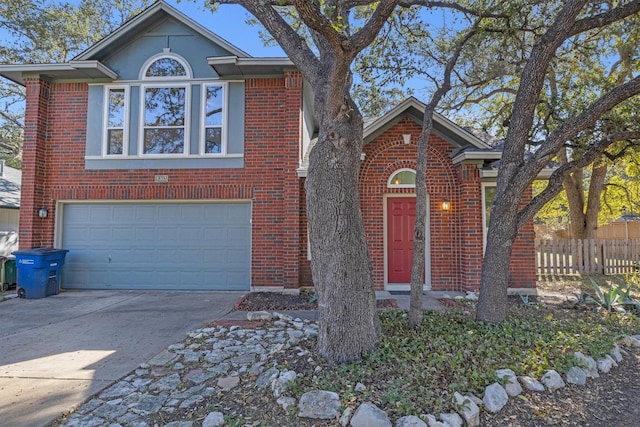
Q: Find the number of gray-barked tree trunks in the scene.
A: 3